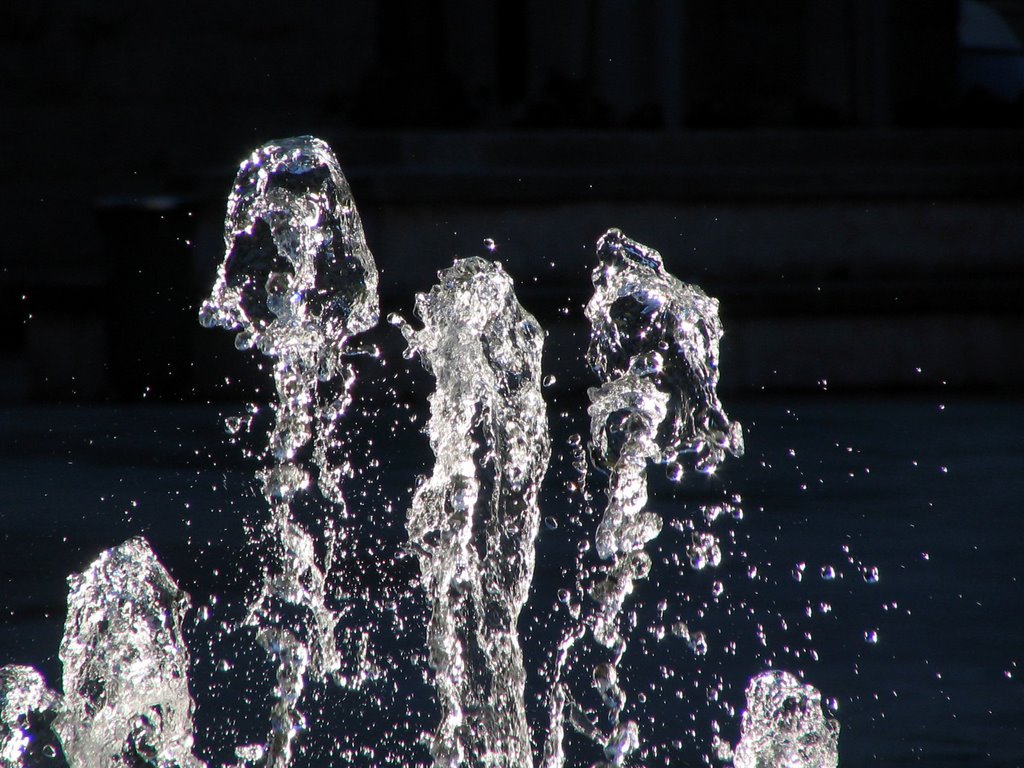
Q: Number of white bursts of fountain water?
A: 6